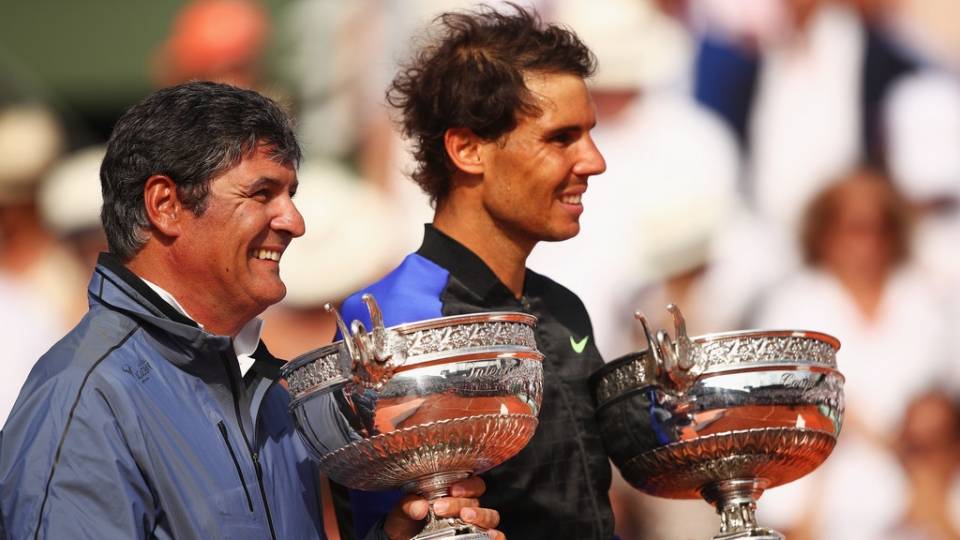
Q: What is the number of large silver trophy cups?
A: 2